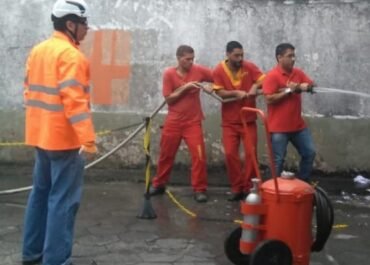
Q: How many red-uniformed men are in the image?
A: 3